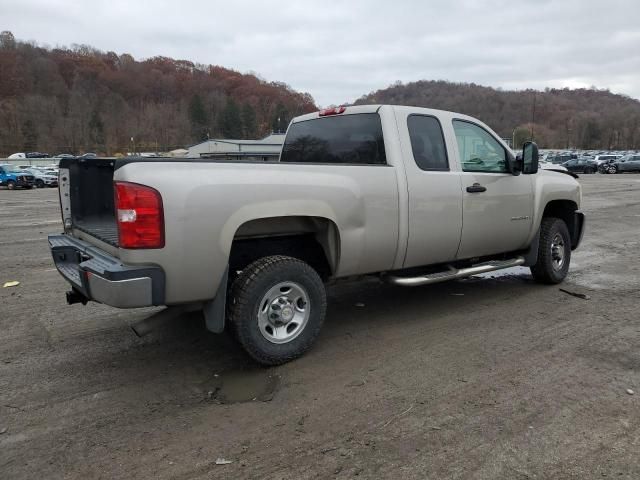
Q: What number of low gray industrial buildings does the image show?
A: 1